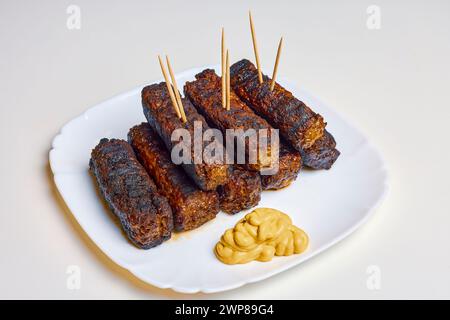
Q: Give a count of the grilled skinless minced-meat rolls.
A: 8